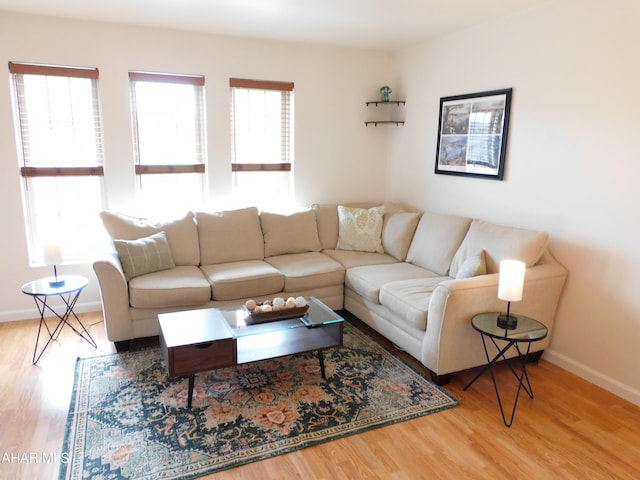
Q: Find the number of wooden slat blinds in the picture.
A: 3